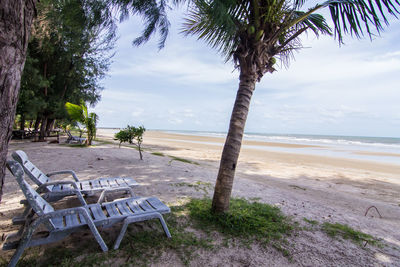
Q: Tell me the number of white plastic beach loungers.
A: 2